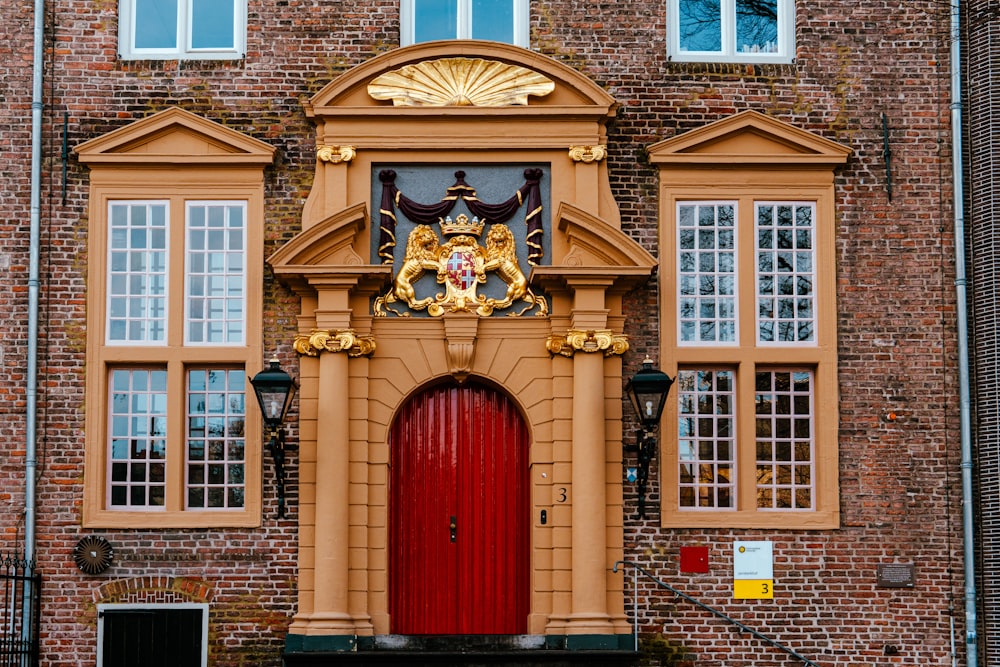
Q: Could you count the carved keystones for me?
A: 1